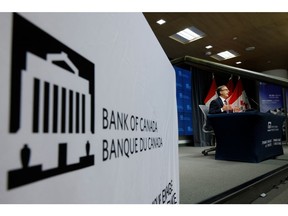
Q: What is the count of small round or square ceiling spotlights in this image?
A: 3